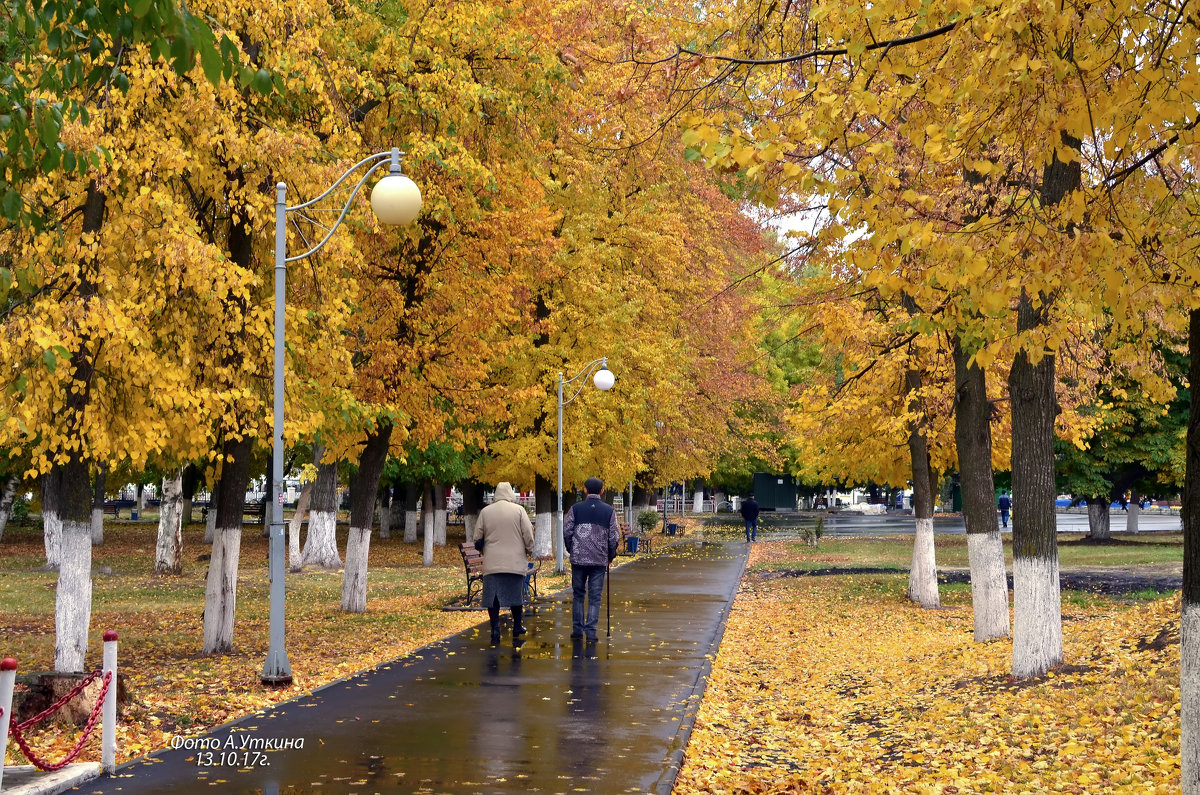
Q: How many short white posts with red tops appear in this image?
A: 2